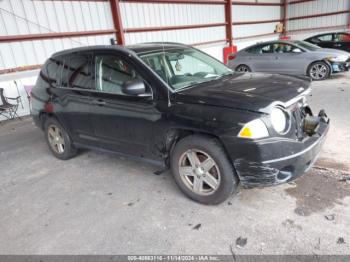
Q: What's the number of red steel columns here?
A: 3